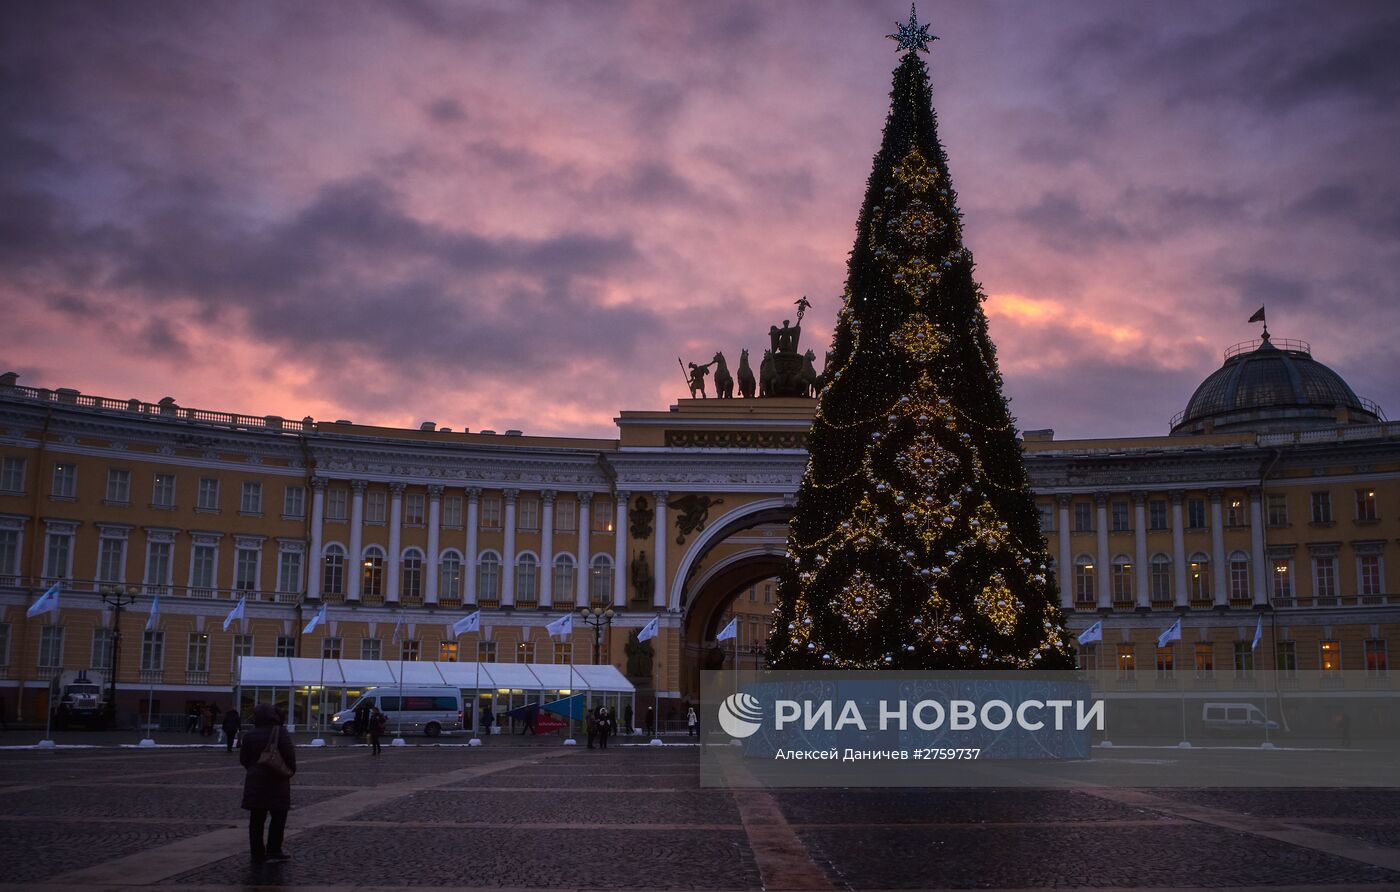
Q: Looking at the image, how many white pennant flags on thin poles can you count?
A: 12